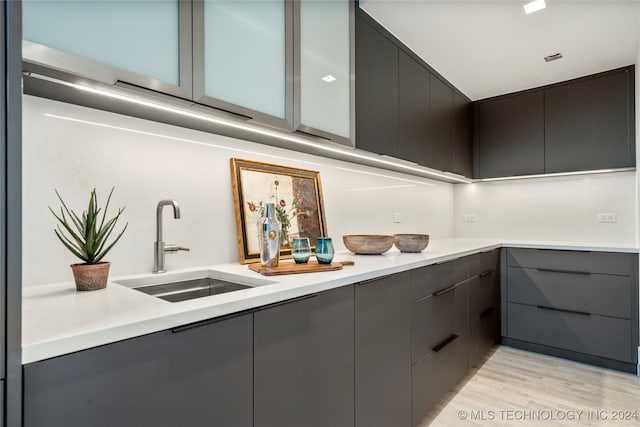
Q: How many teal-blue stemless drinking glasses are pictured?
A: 2